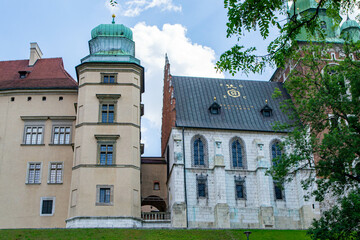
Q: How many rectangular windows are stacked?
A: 4